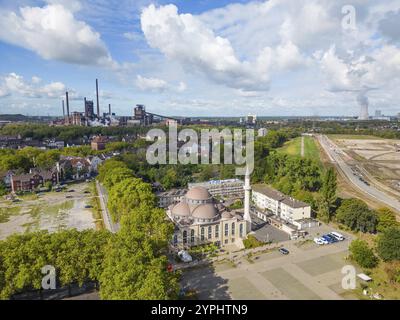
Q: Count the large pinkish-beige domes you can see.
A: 3